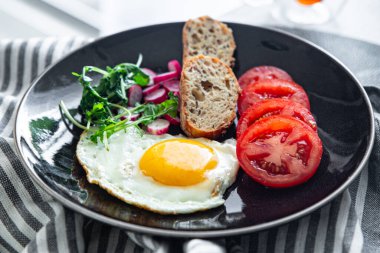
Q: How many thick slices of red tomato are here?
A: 4